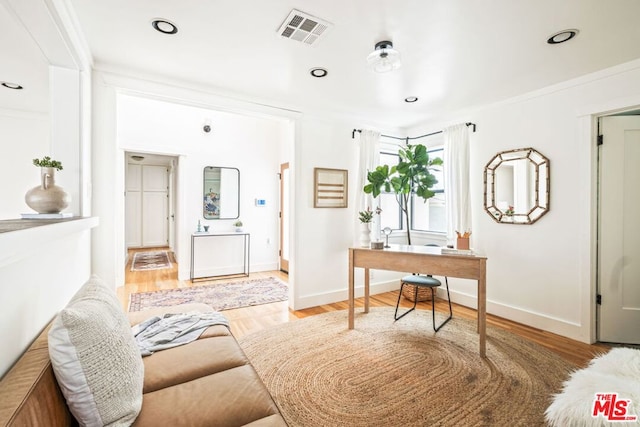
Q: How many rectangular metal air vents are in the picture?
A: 1